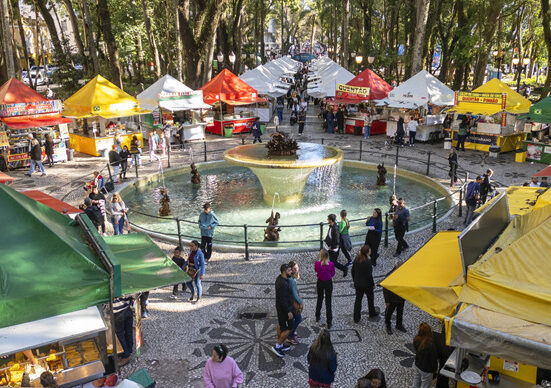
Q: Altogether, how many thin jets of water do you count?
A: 4